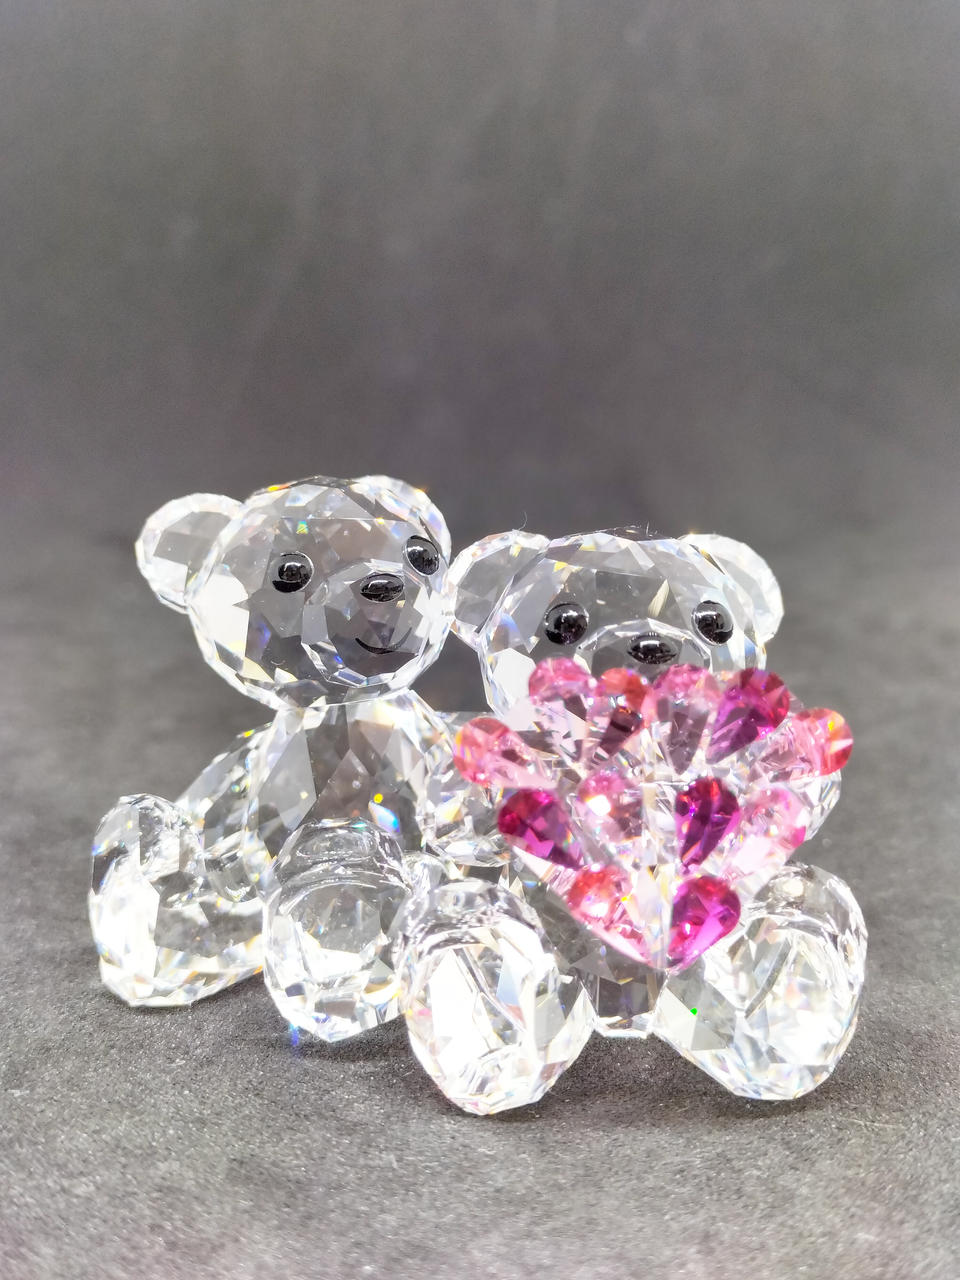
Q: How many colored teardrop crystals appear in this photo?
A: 12